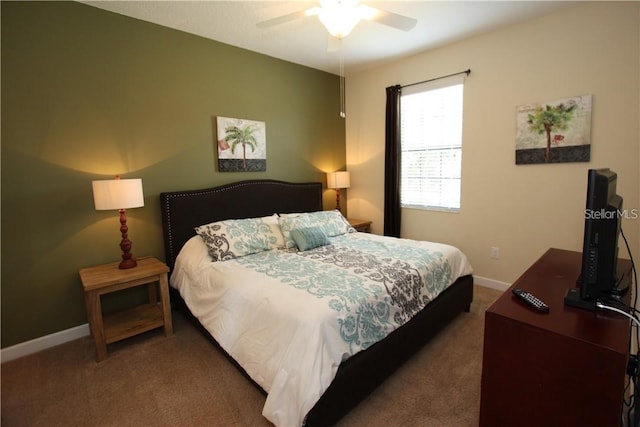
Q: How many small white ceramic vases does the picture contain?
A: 0